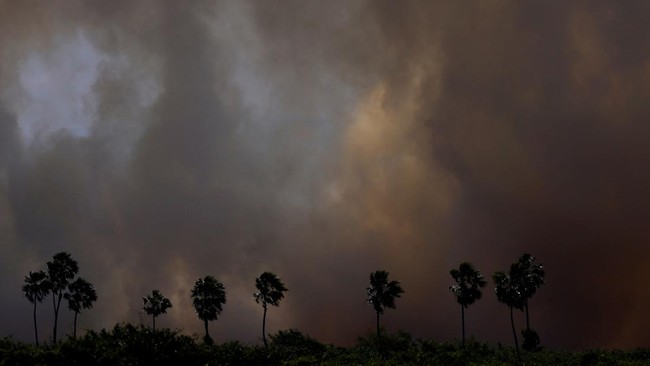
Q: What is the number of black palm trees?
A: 10